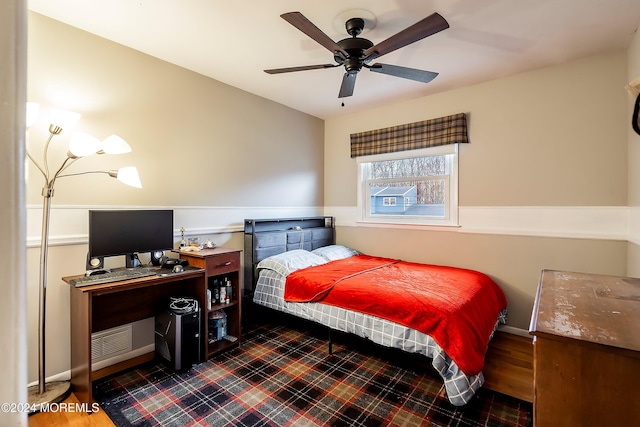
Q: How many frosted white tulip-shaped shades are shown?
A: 5